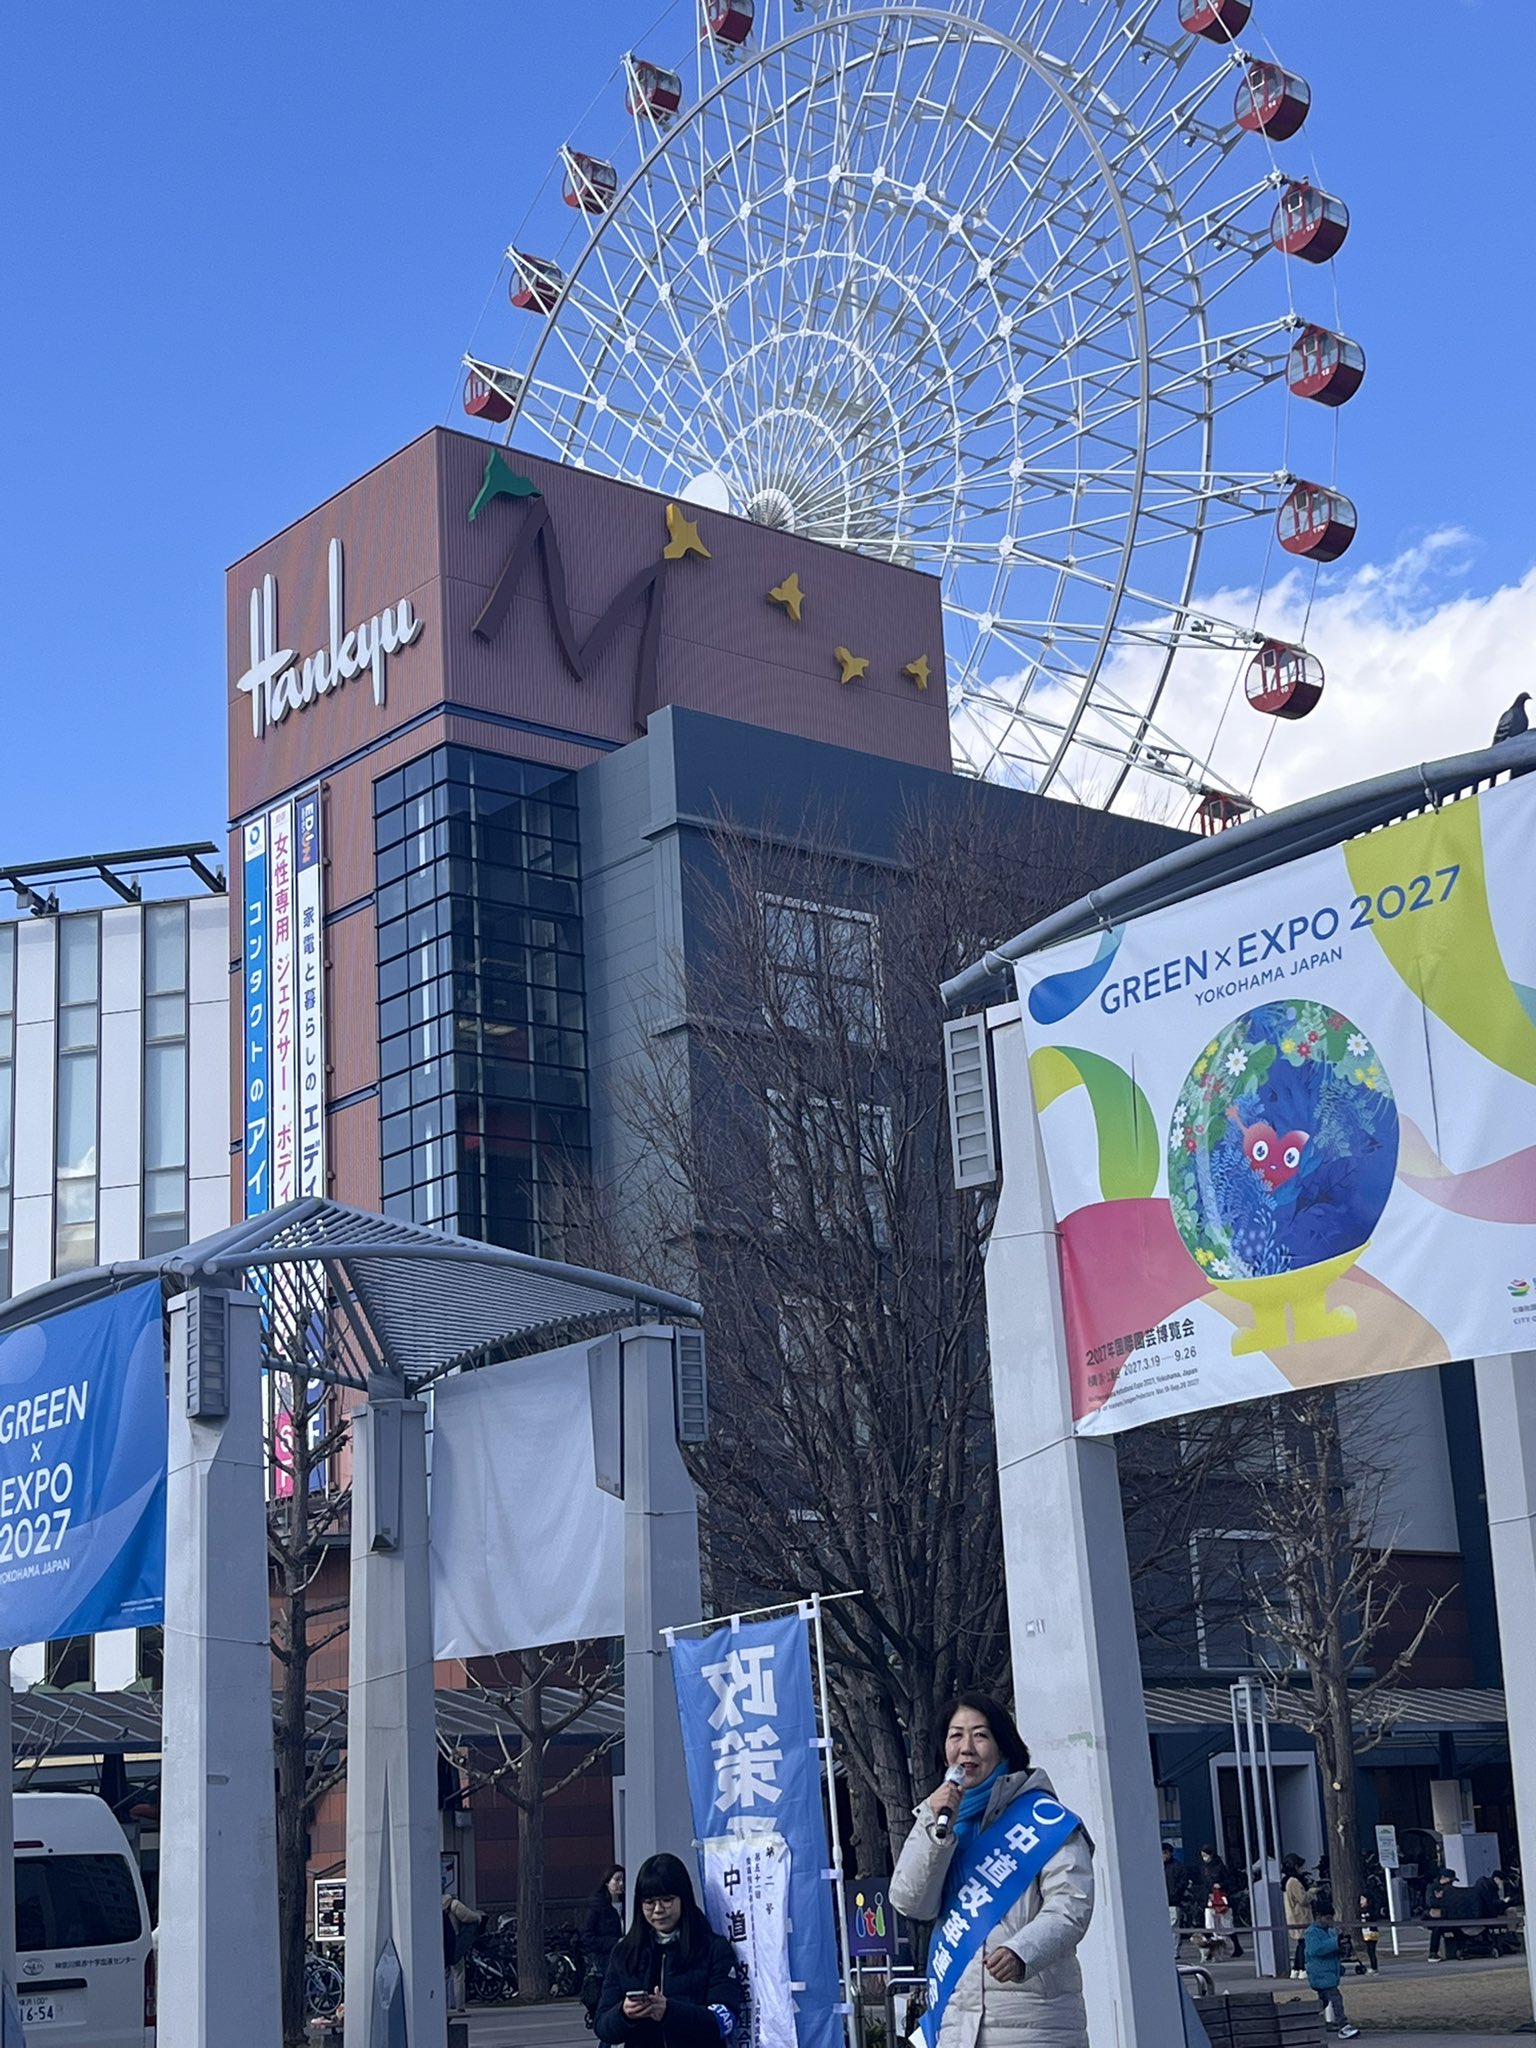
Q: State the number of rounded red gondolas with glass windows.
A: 12